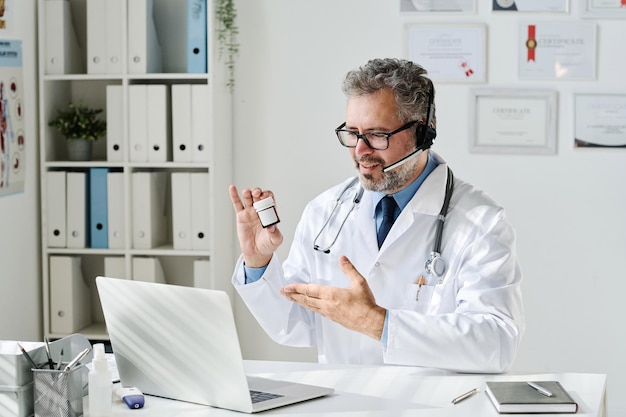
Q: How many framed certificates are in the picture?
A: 7